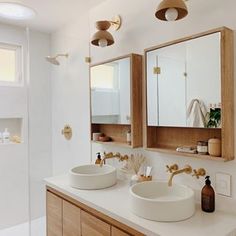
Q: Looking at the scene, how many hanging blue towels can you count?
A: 0